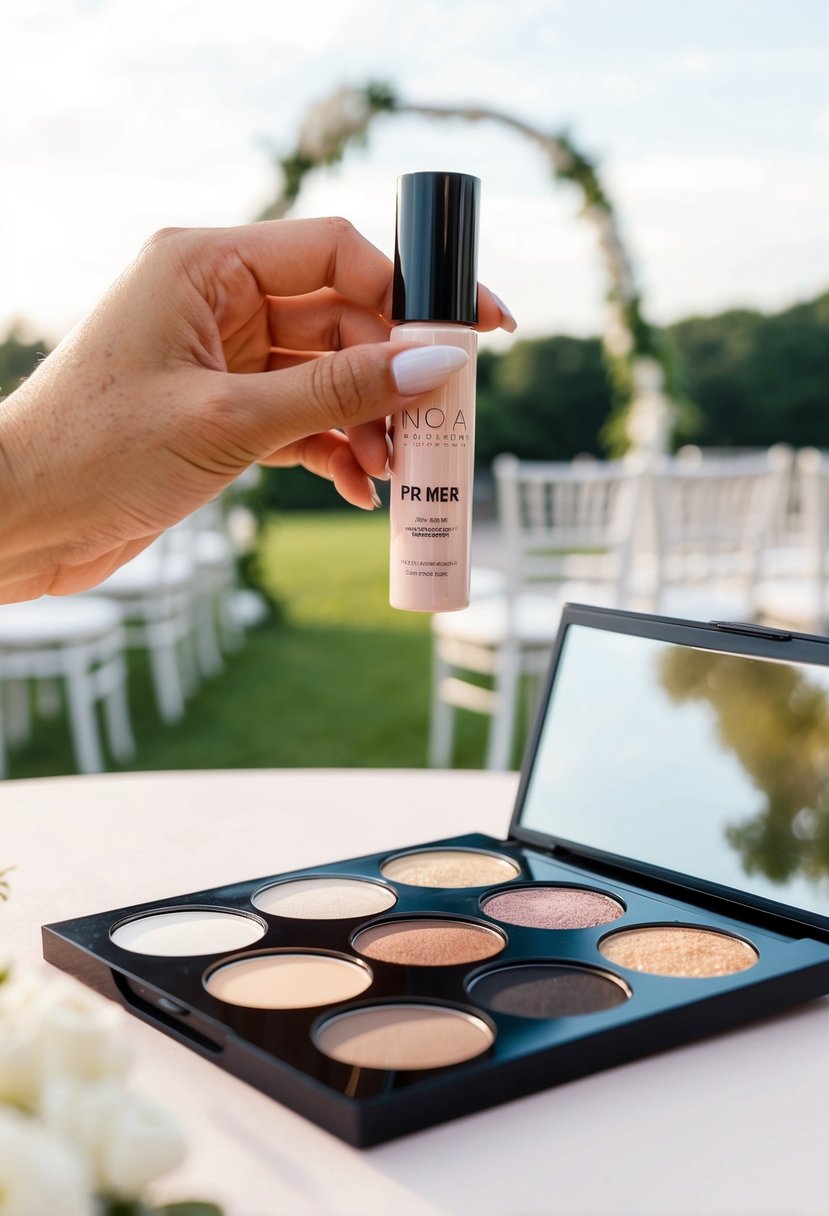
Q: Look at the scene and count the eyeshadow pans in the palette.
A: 9